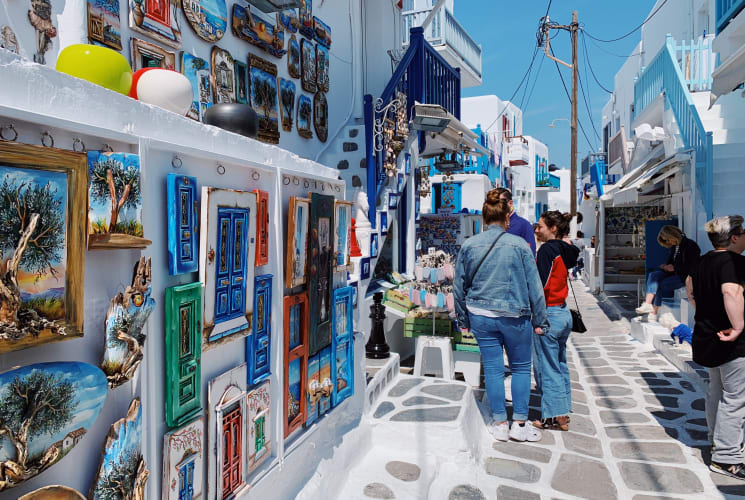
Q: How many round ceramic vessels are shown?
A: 4